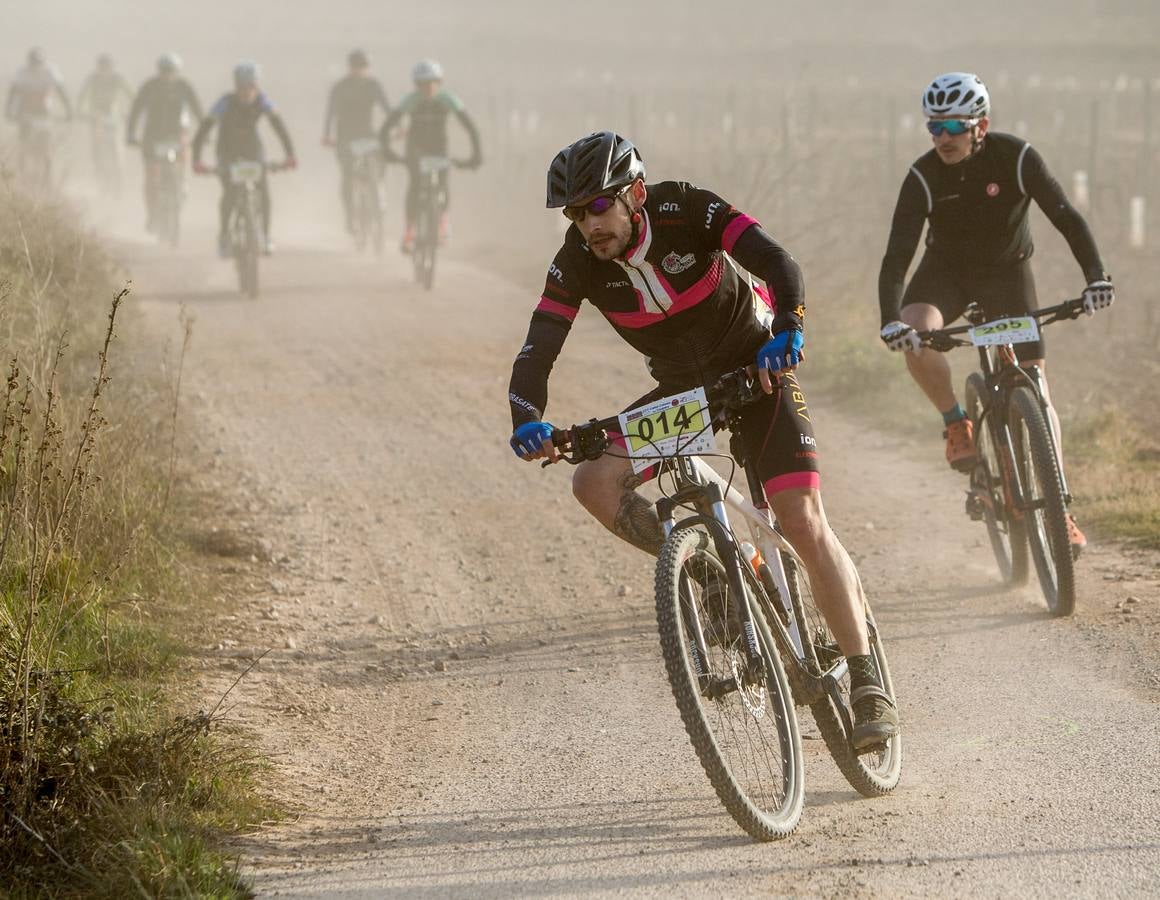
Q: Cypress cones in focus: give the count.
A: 0